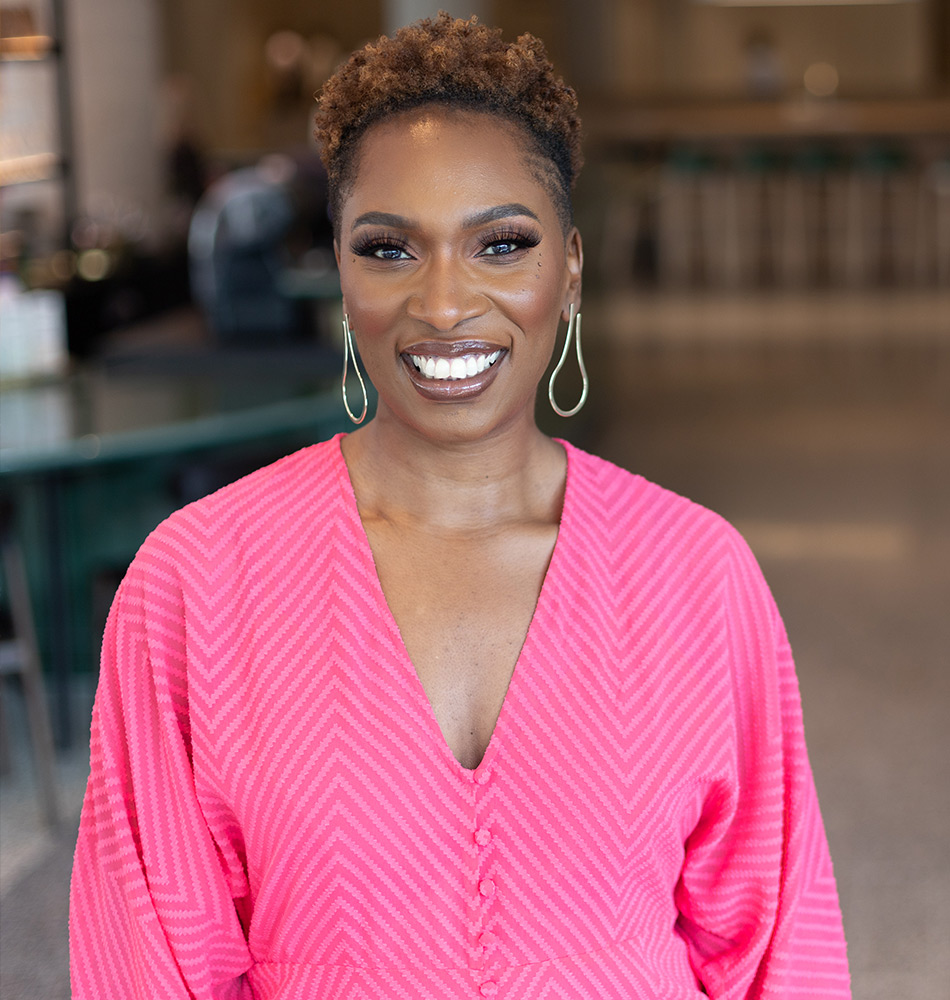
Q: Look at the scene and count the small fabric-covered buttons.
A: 5